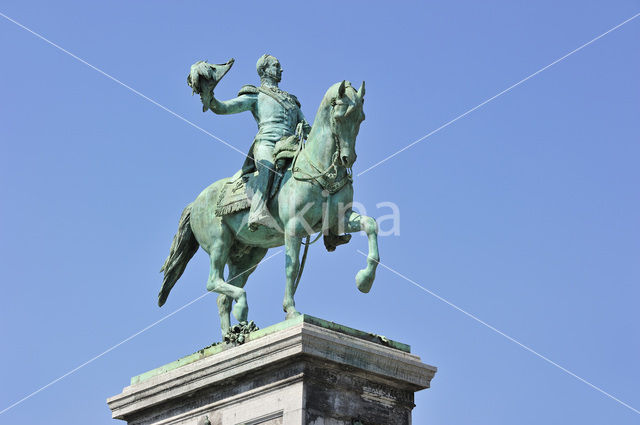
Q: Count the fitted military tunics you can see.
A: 1